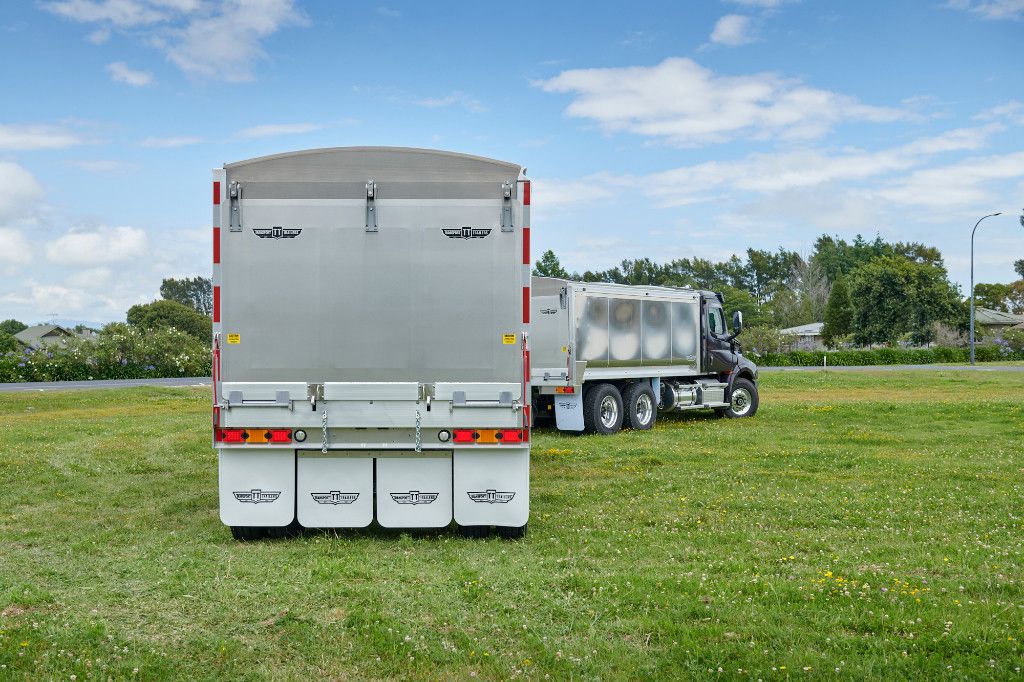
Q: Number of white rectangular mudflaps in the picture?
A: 5